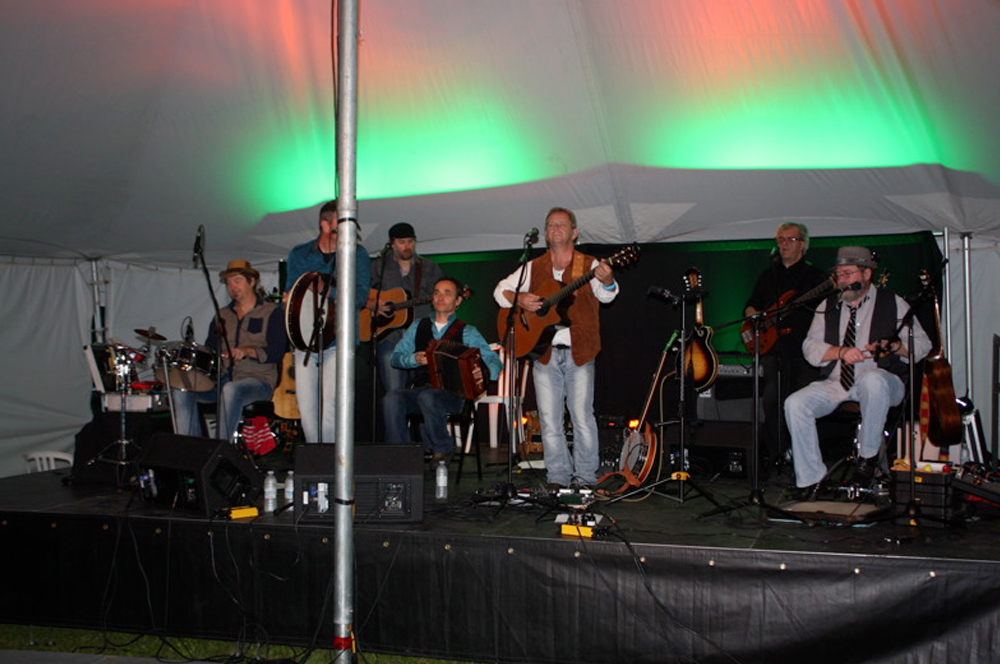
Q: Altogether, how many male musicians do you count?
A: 7